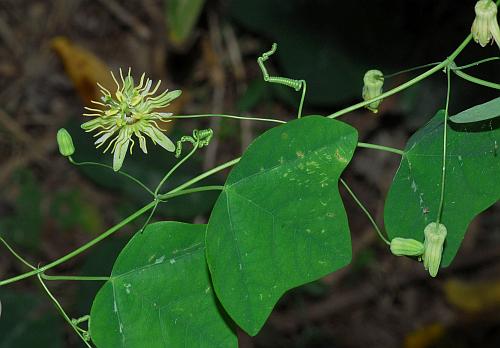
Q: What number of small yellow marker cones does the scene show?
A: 0